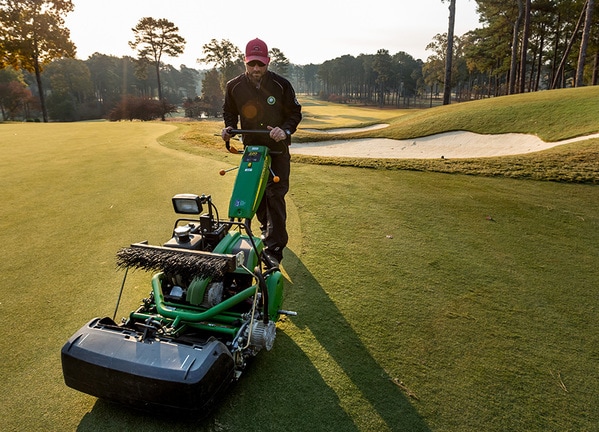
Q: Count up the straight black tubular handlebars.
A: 1